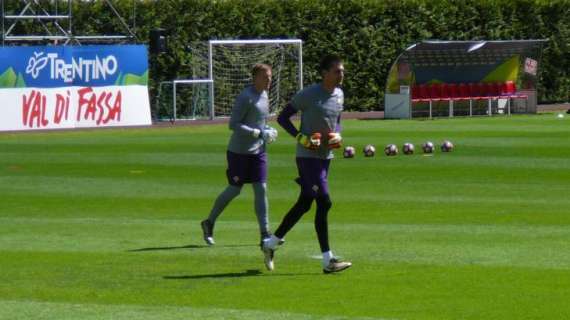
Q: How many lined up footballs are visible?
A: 6